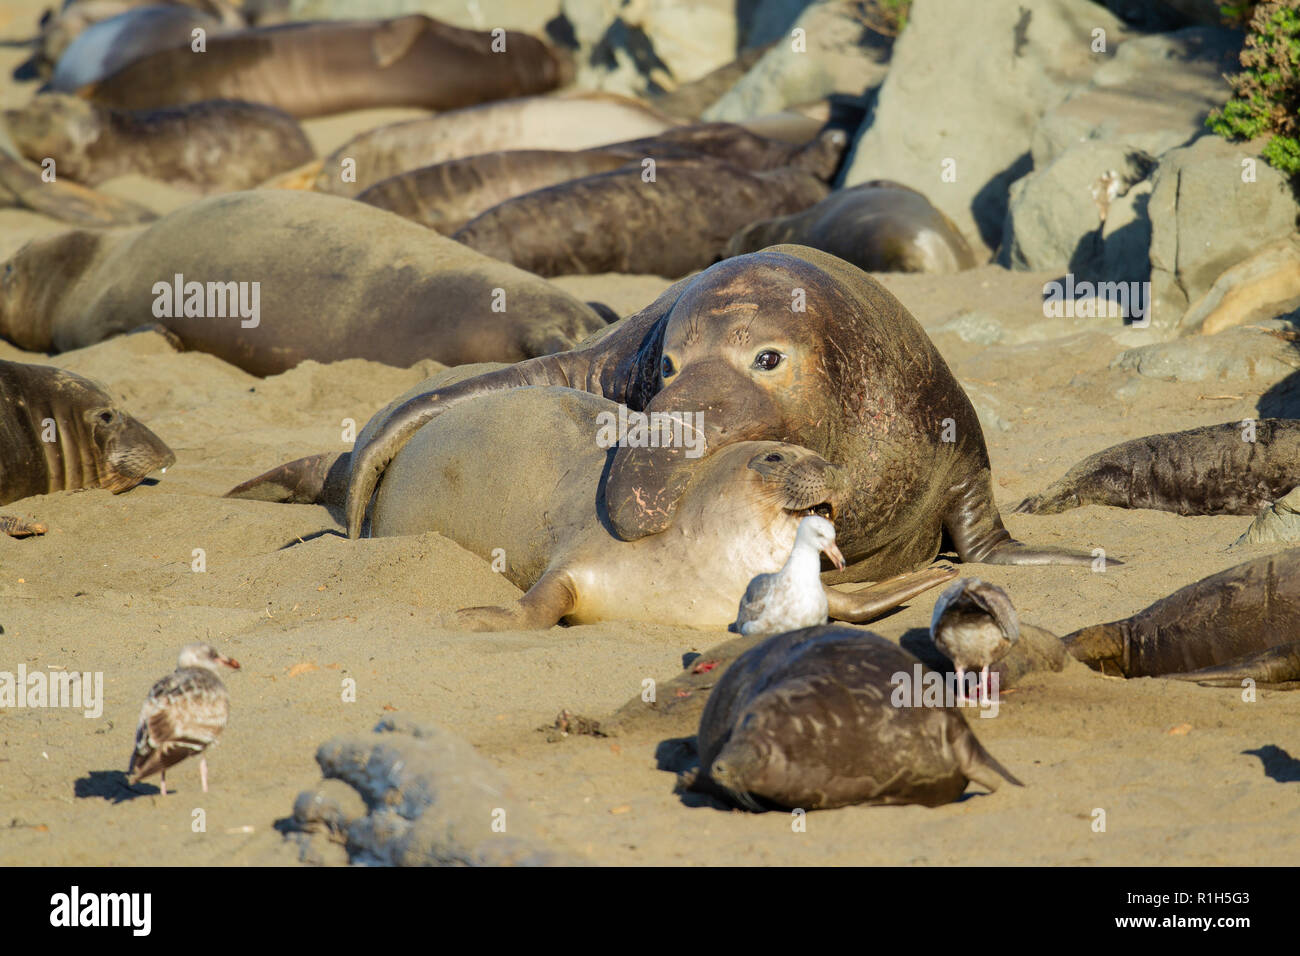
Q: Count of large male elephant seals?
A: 1